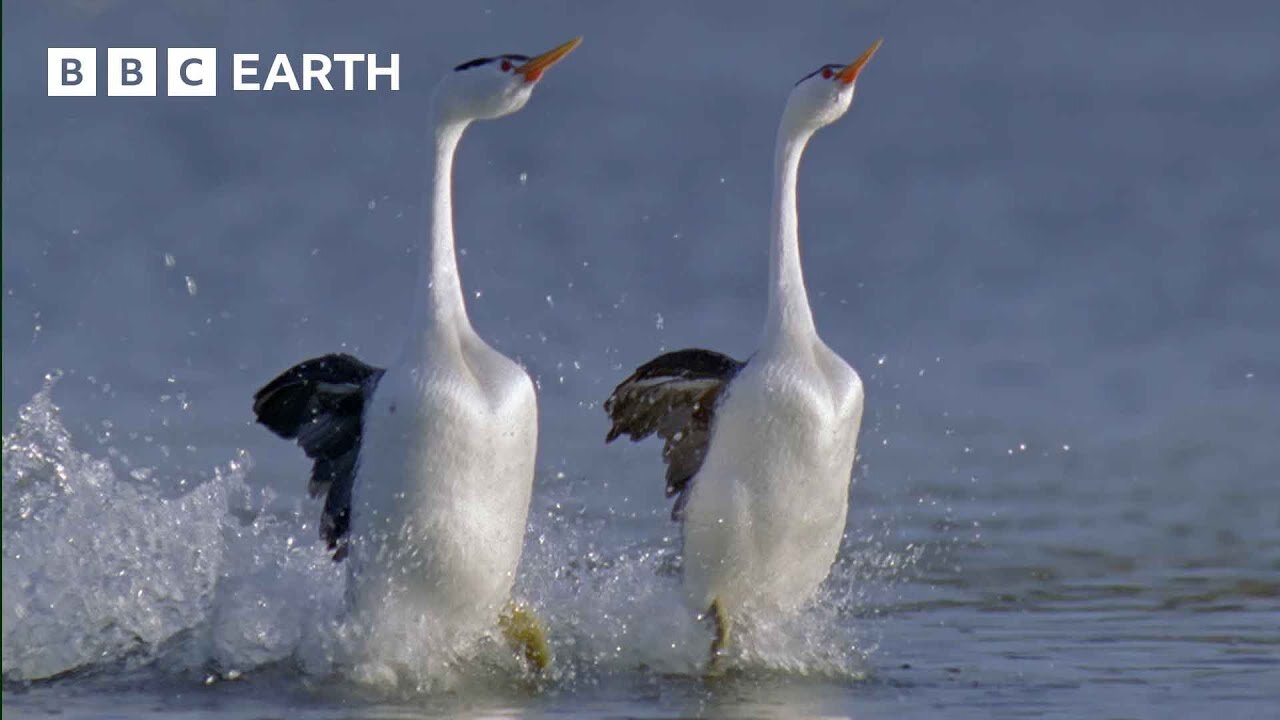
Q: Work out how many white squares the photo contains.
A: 3